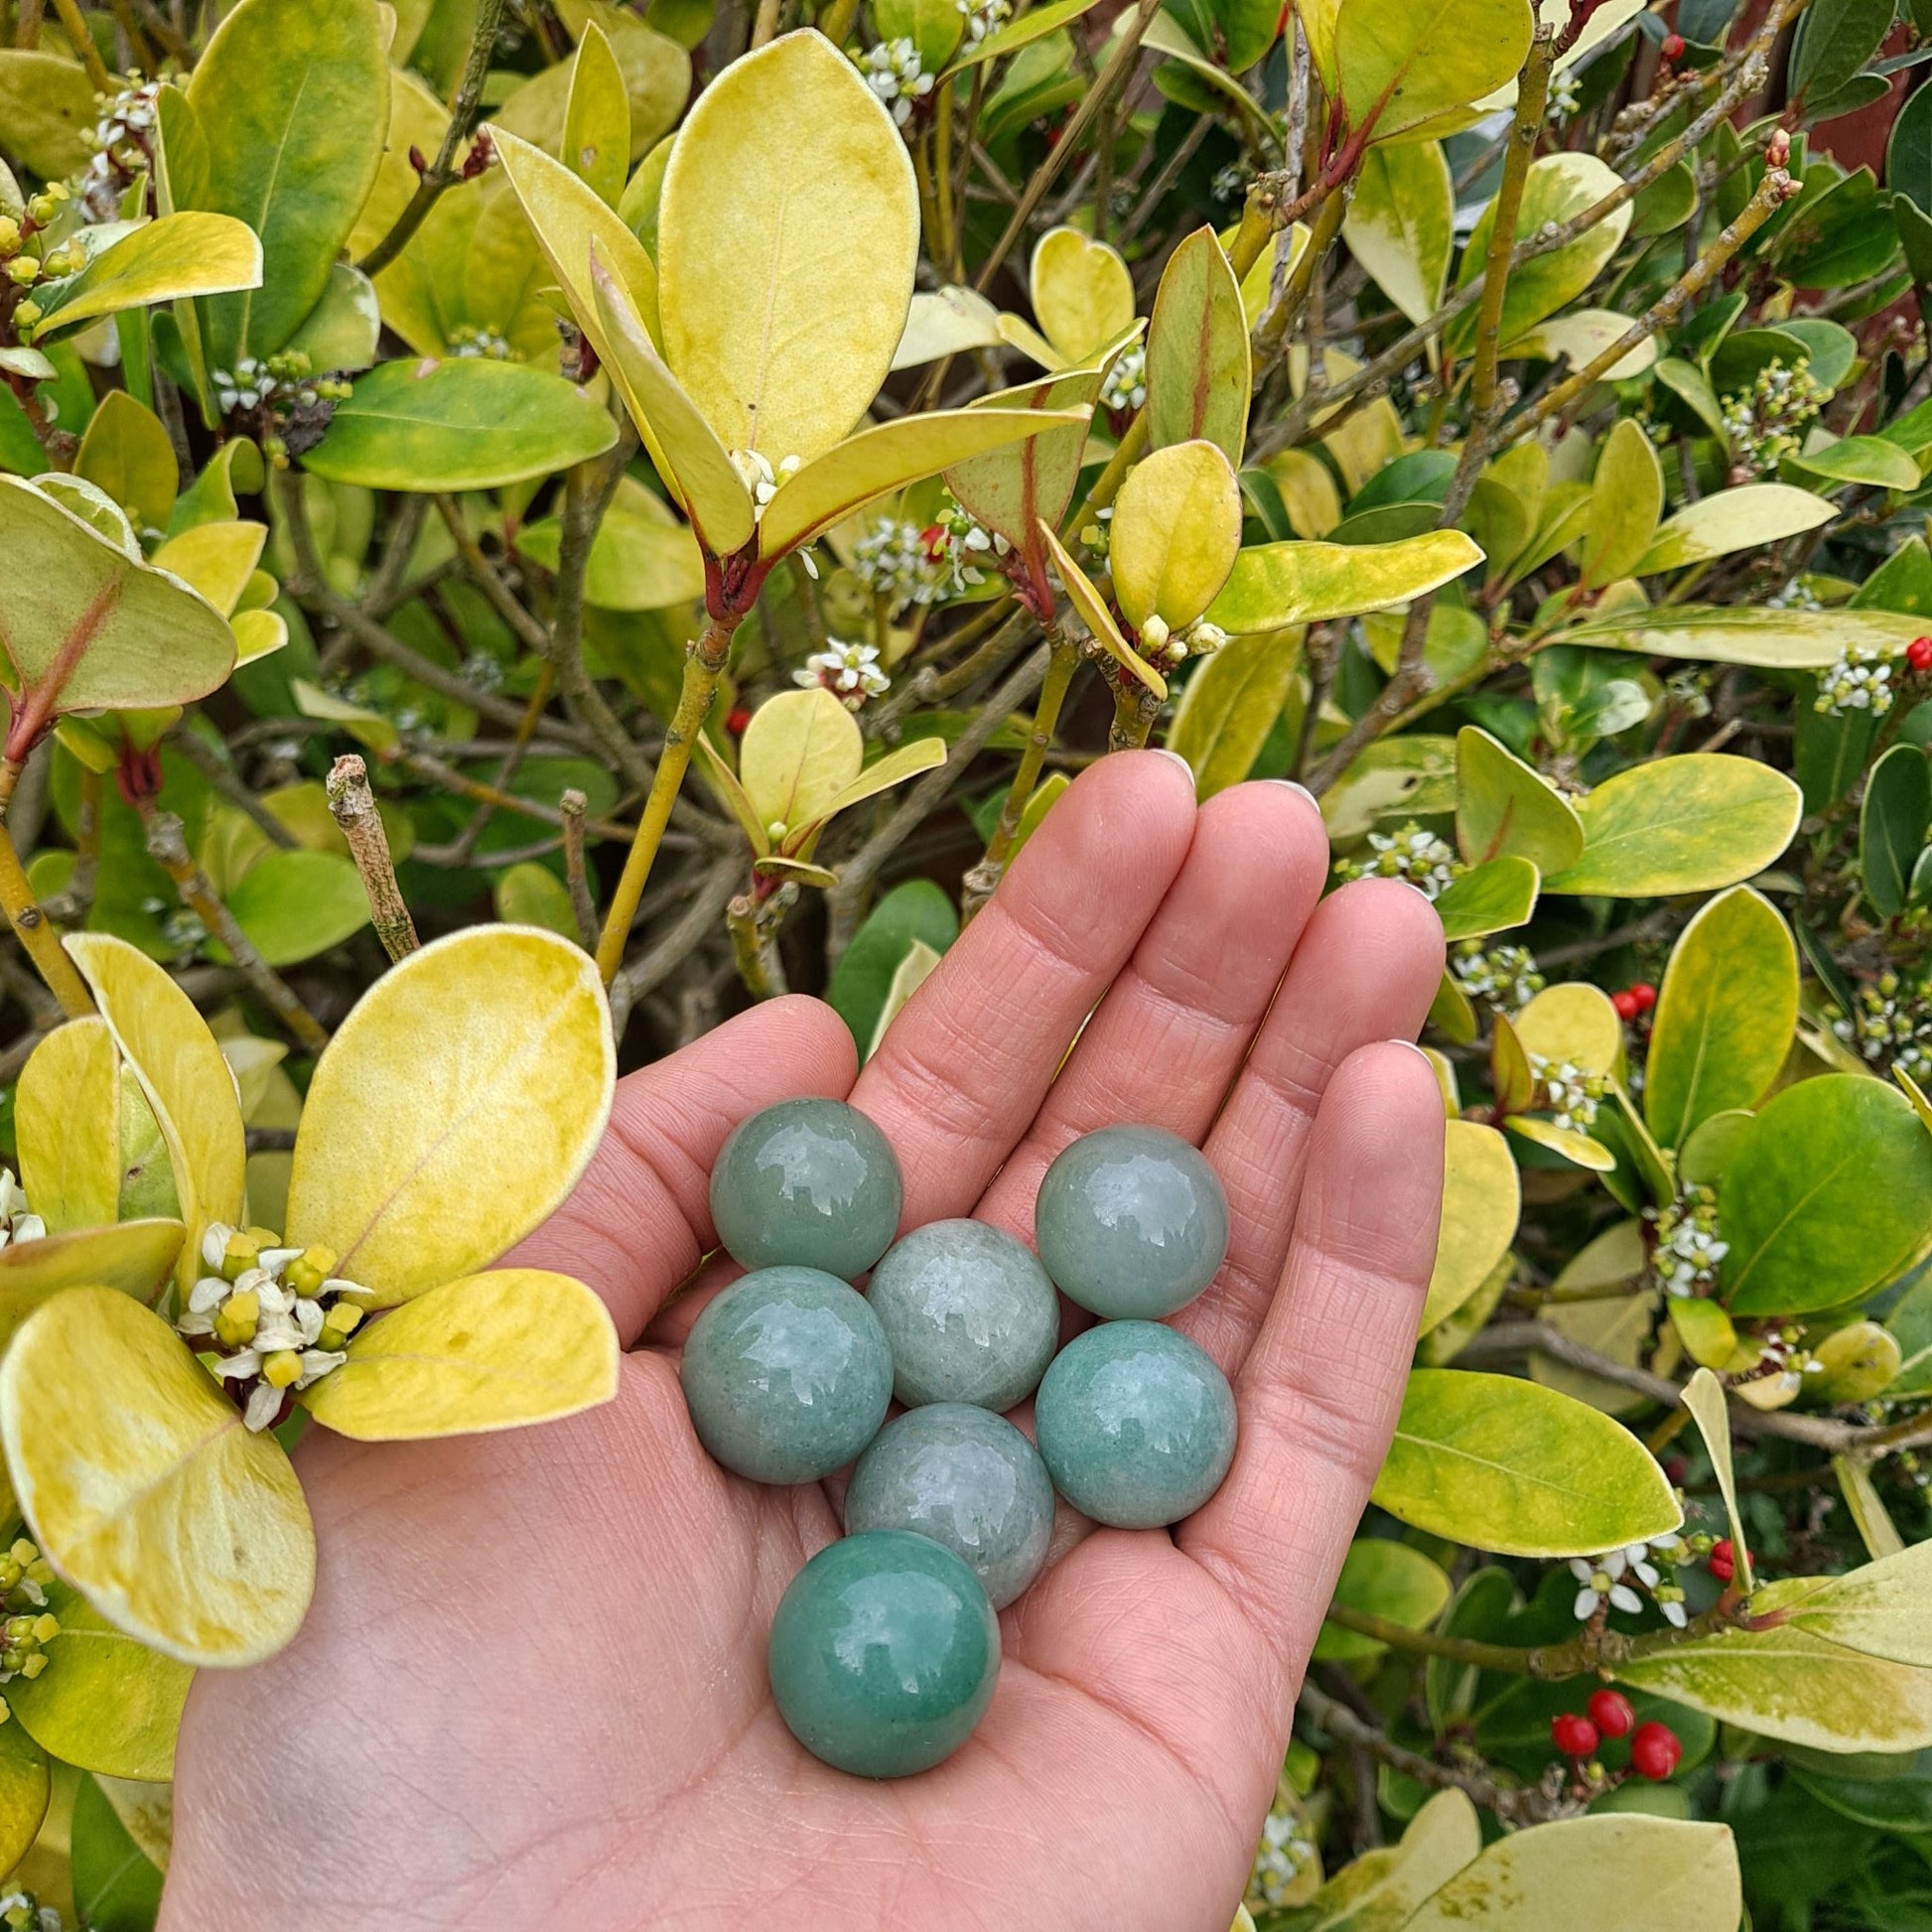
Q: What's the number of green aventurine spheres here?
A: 7